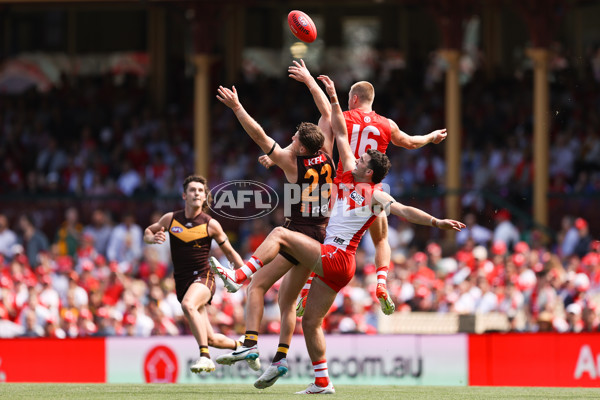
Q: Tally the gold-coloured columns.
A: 3